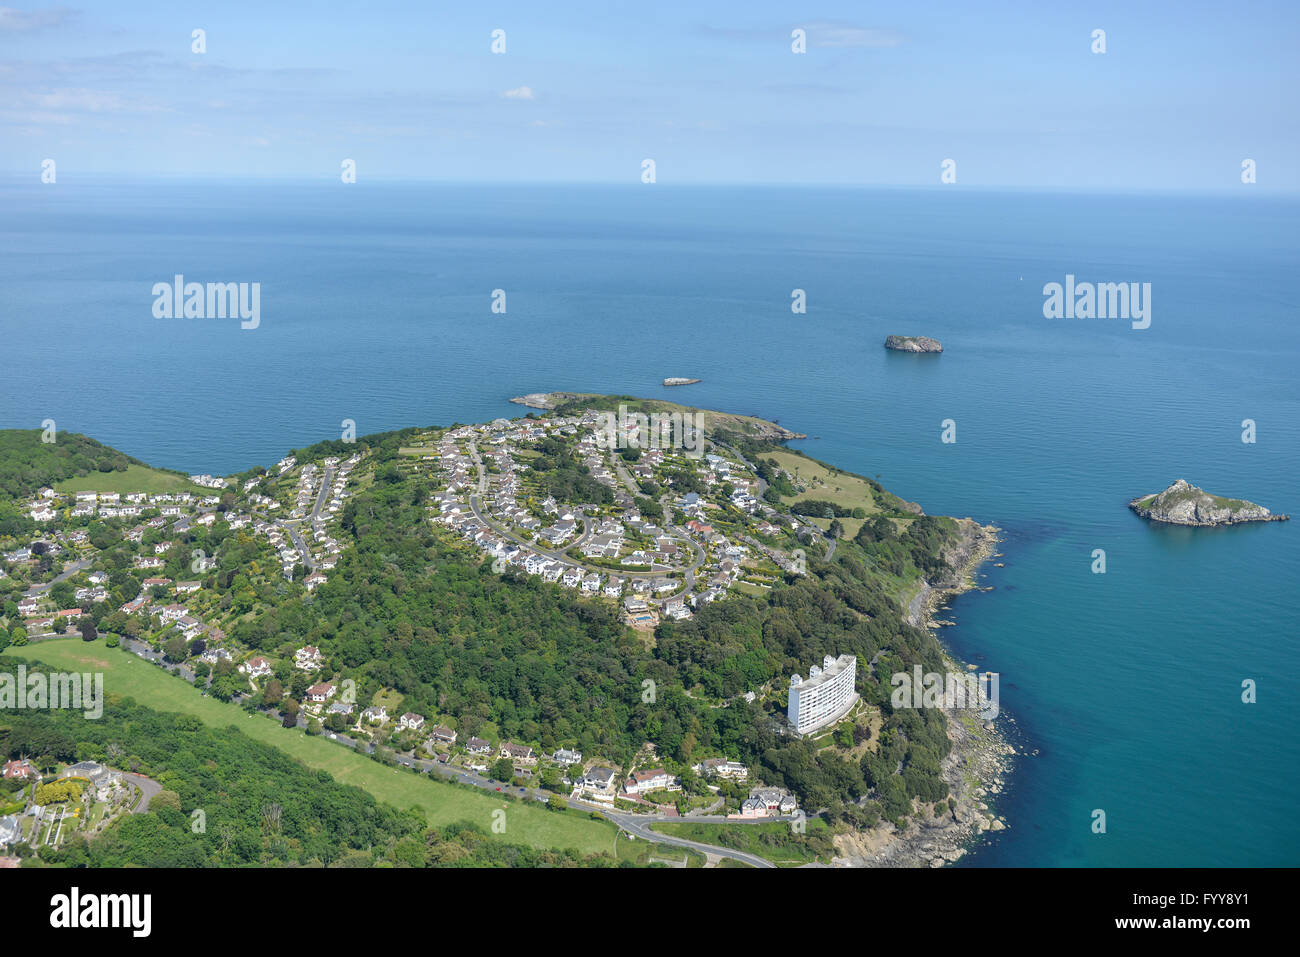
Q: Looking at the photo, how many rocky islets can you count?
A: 3